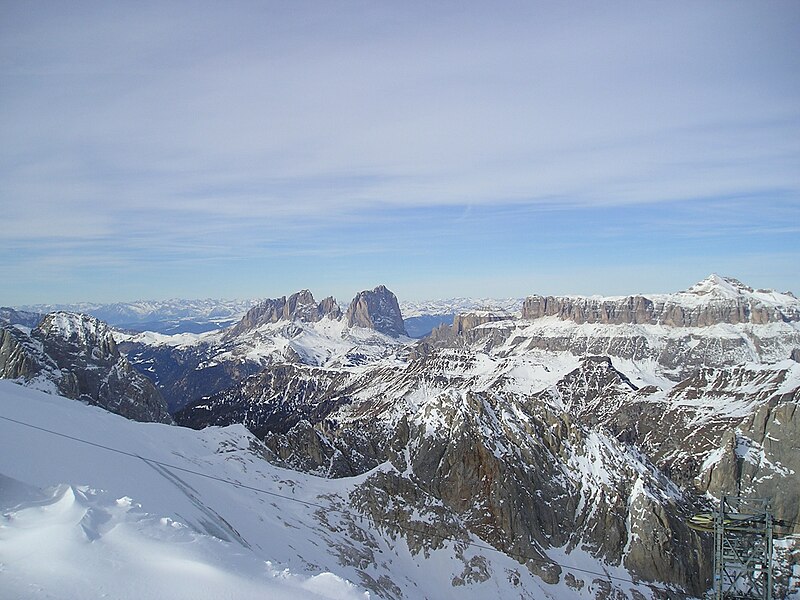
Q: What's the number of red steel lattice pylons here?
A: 0